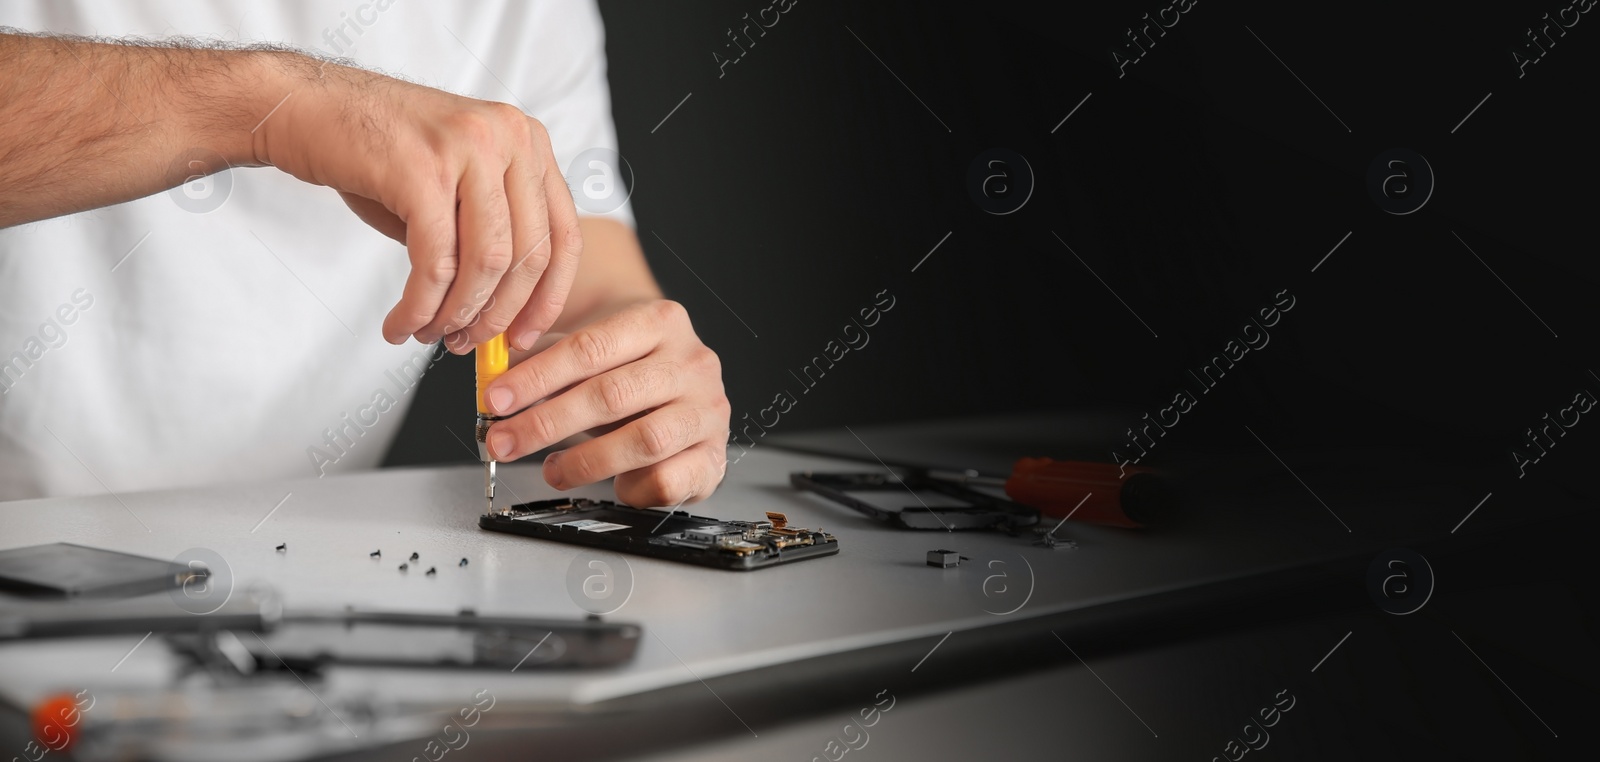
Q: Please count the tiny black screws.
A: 6